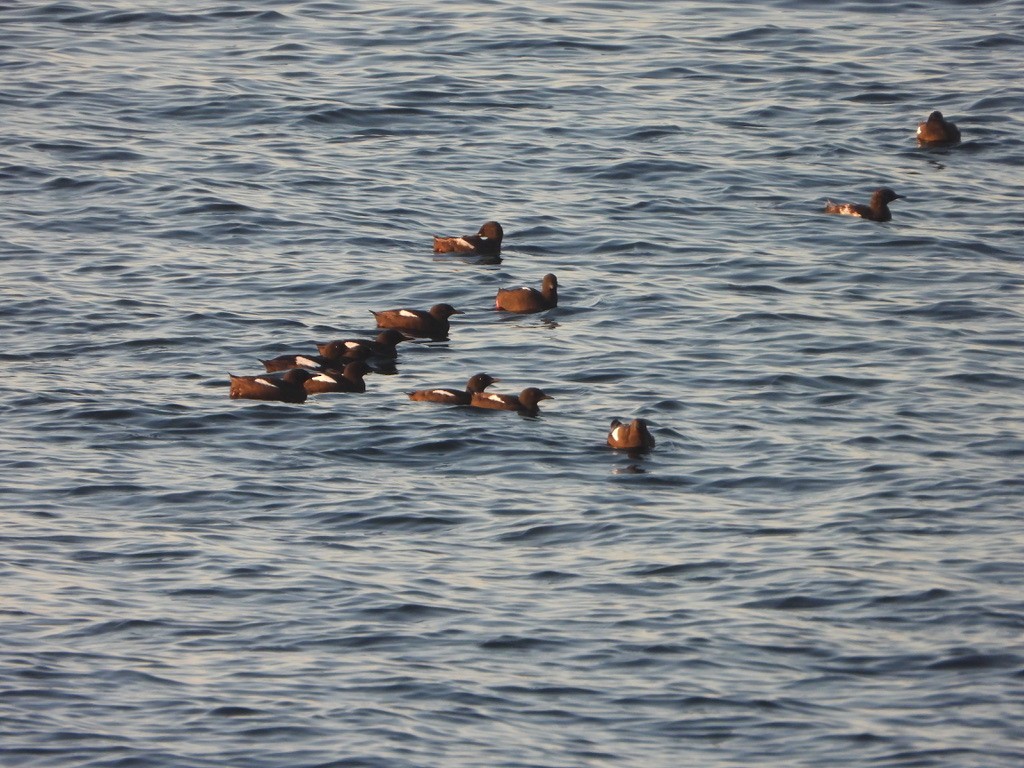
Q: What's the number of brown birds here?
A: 12